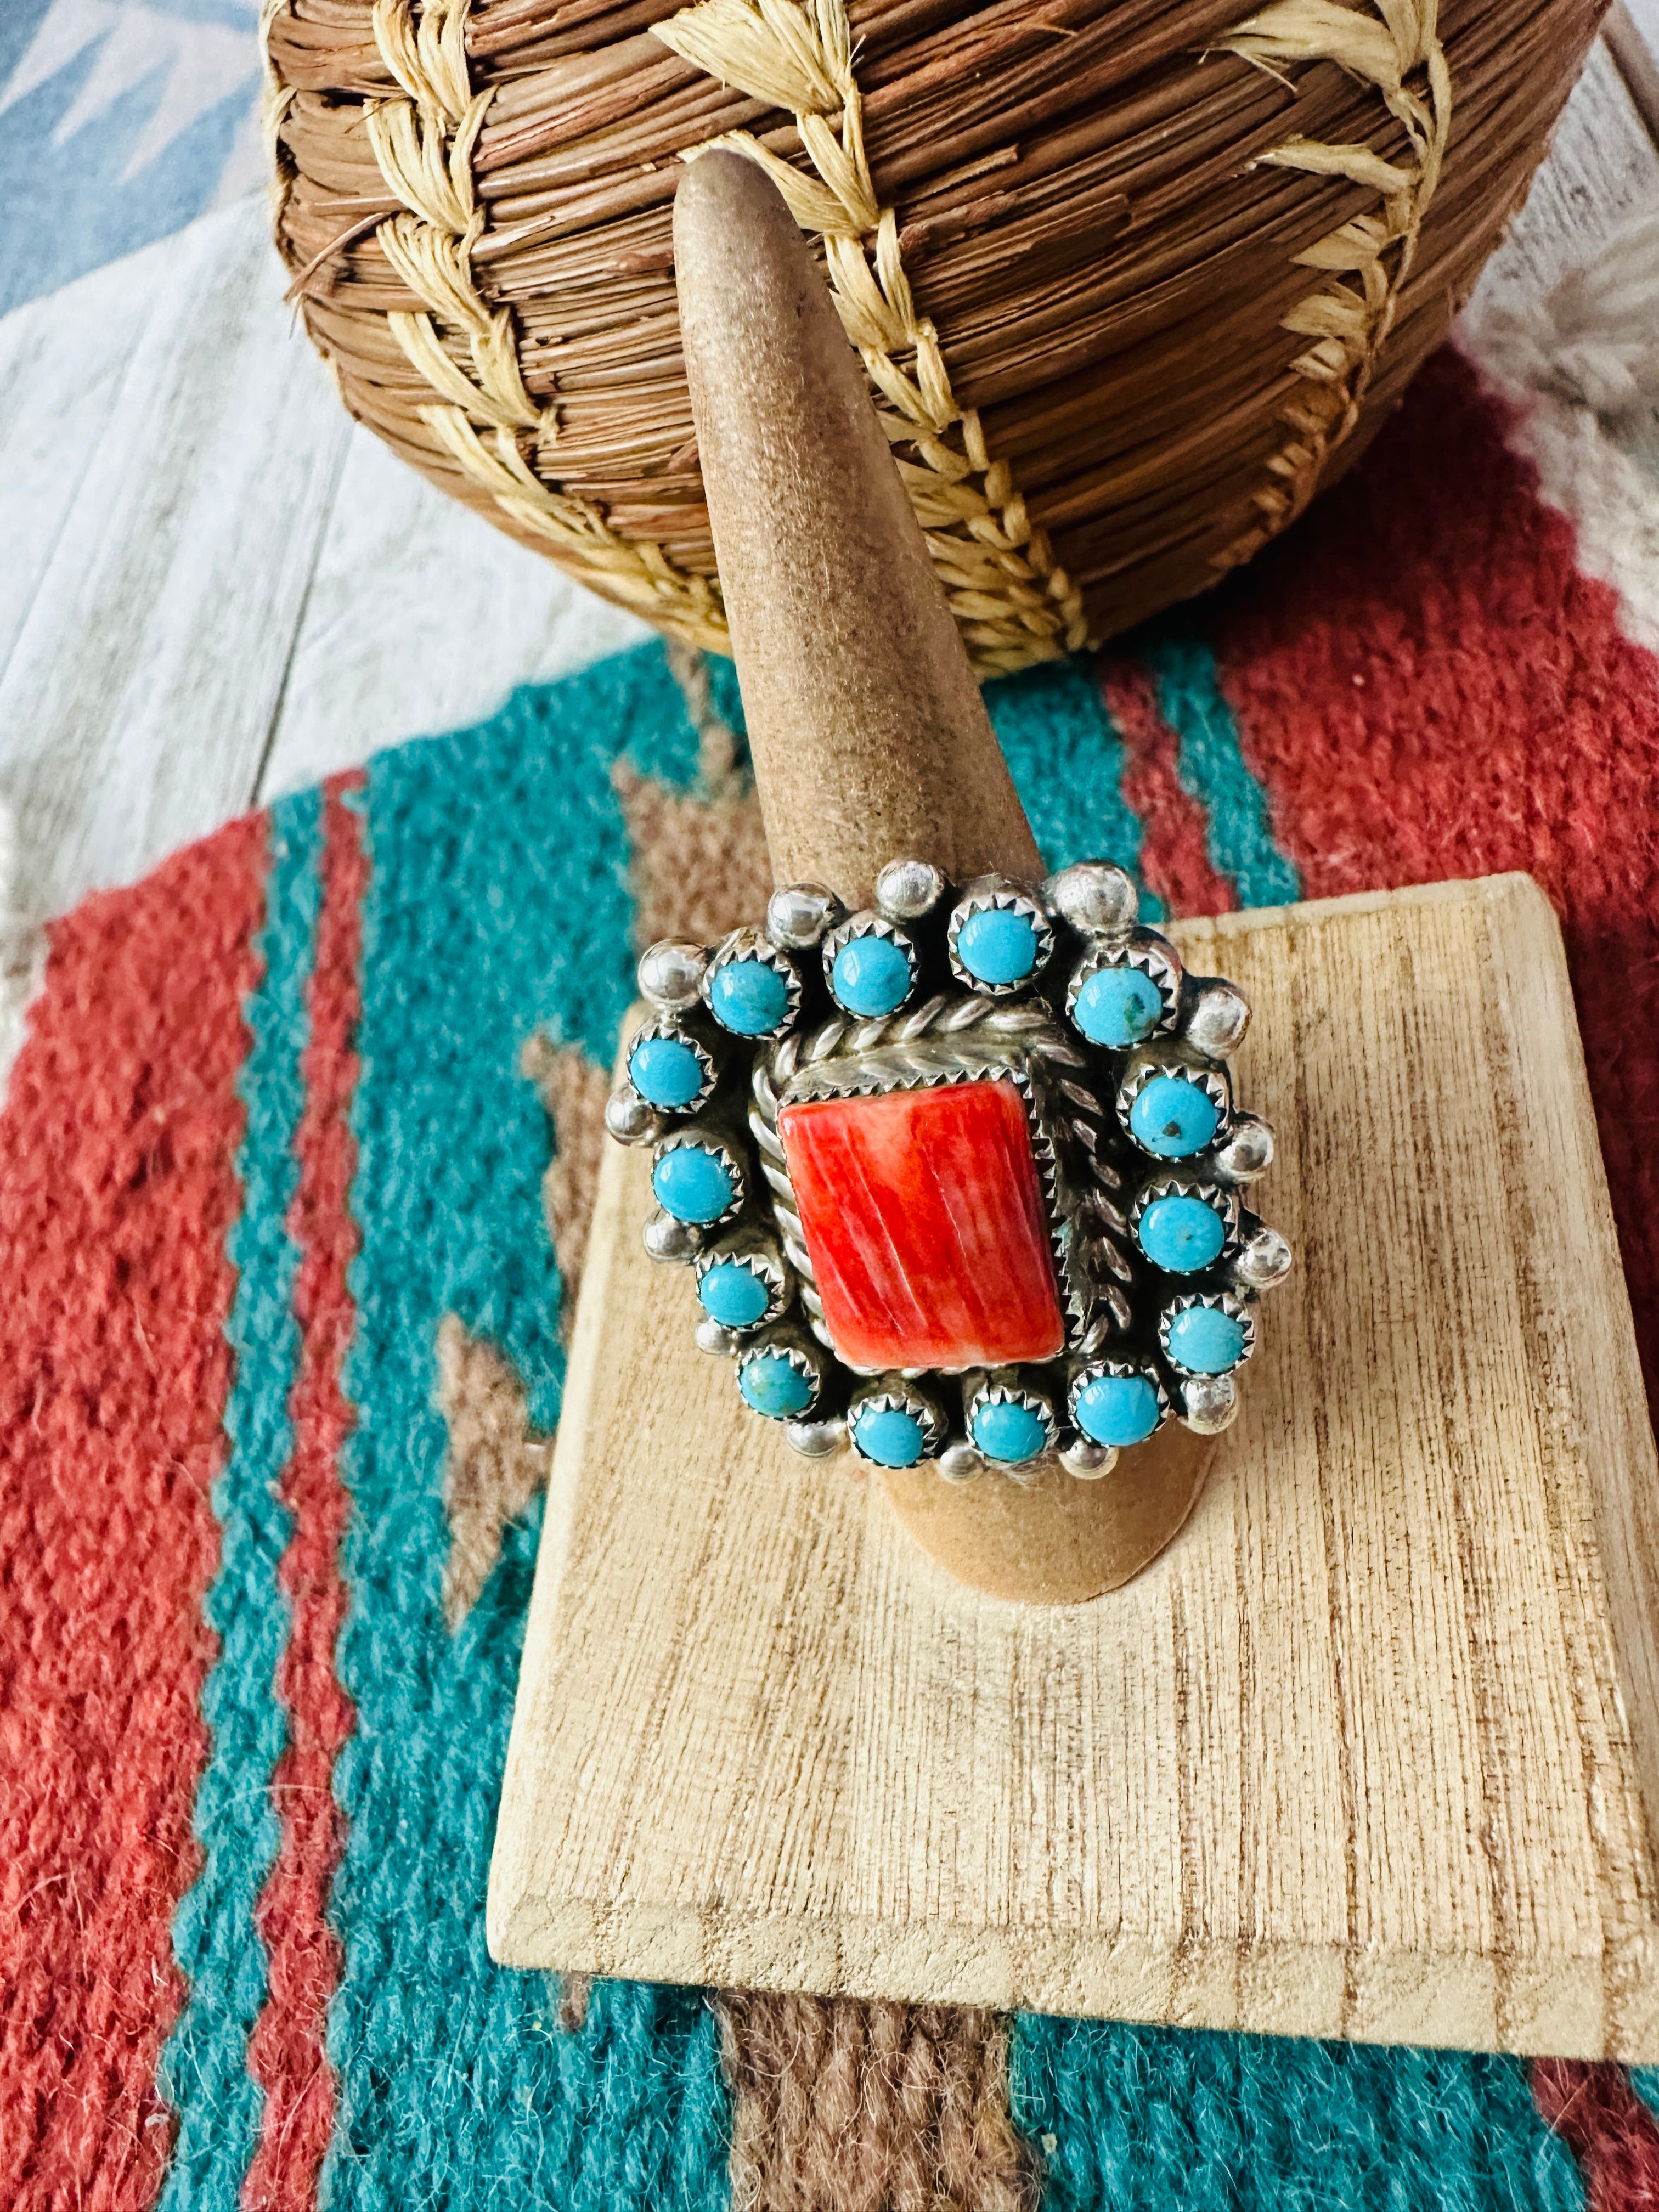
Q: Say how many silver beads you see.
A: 14